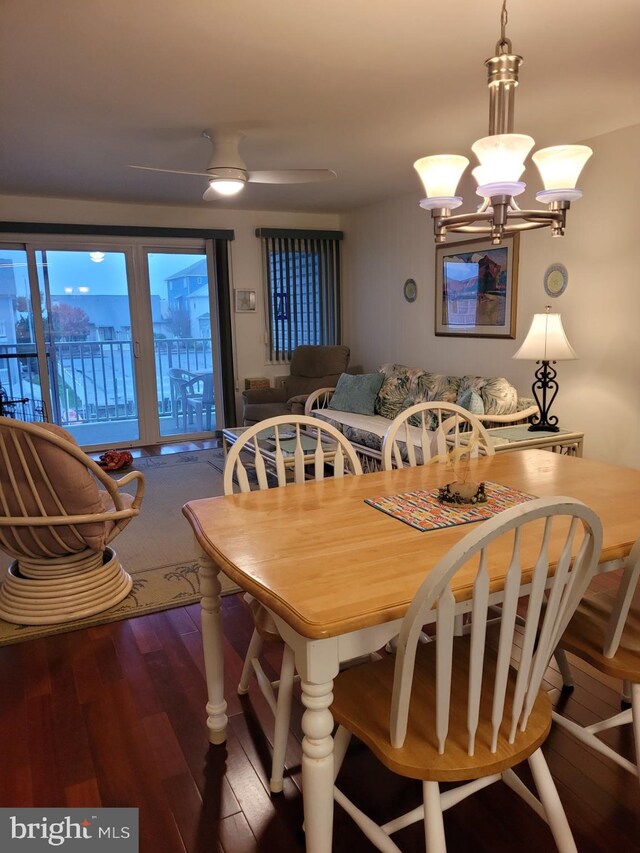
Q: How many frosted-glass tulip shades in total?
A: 4